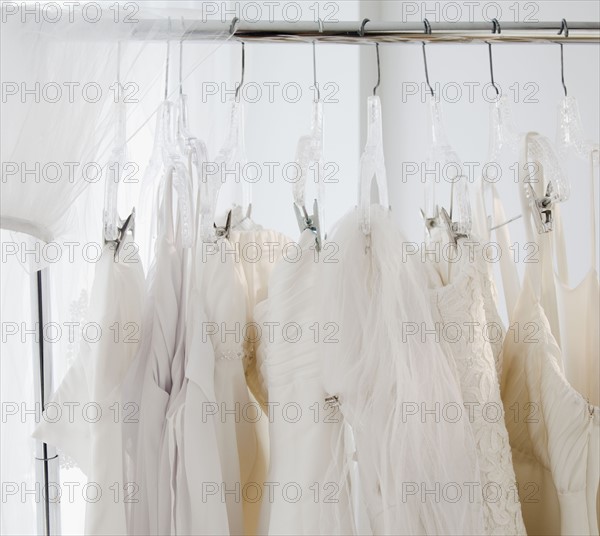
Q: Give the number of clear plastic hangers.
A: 9